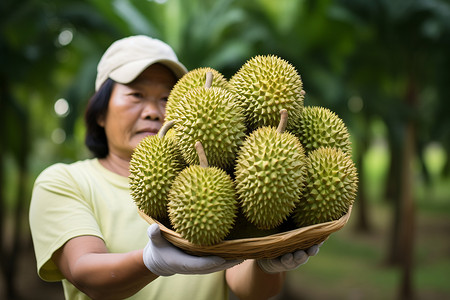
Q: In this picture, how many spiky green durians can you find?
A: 8